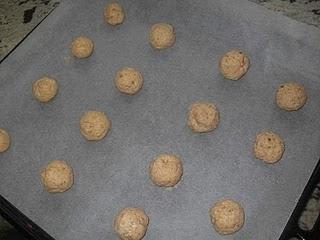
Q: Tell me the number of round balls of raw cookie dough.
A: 15